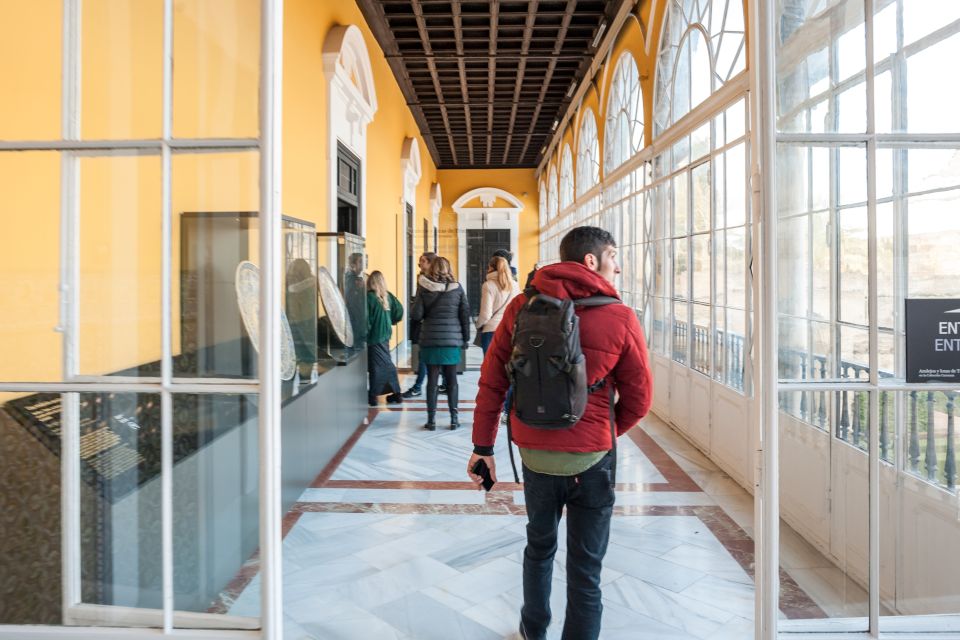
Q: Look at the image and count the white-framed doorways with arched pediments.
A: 4